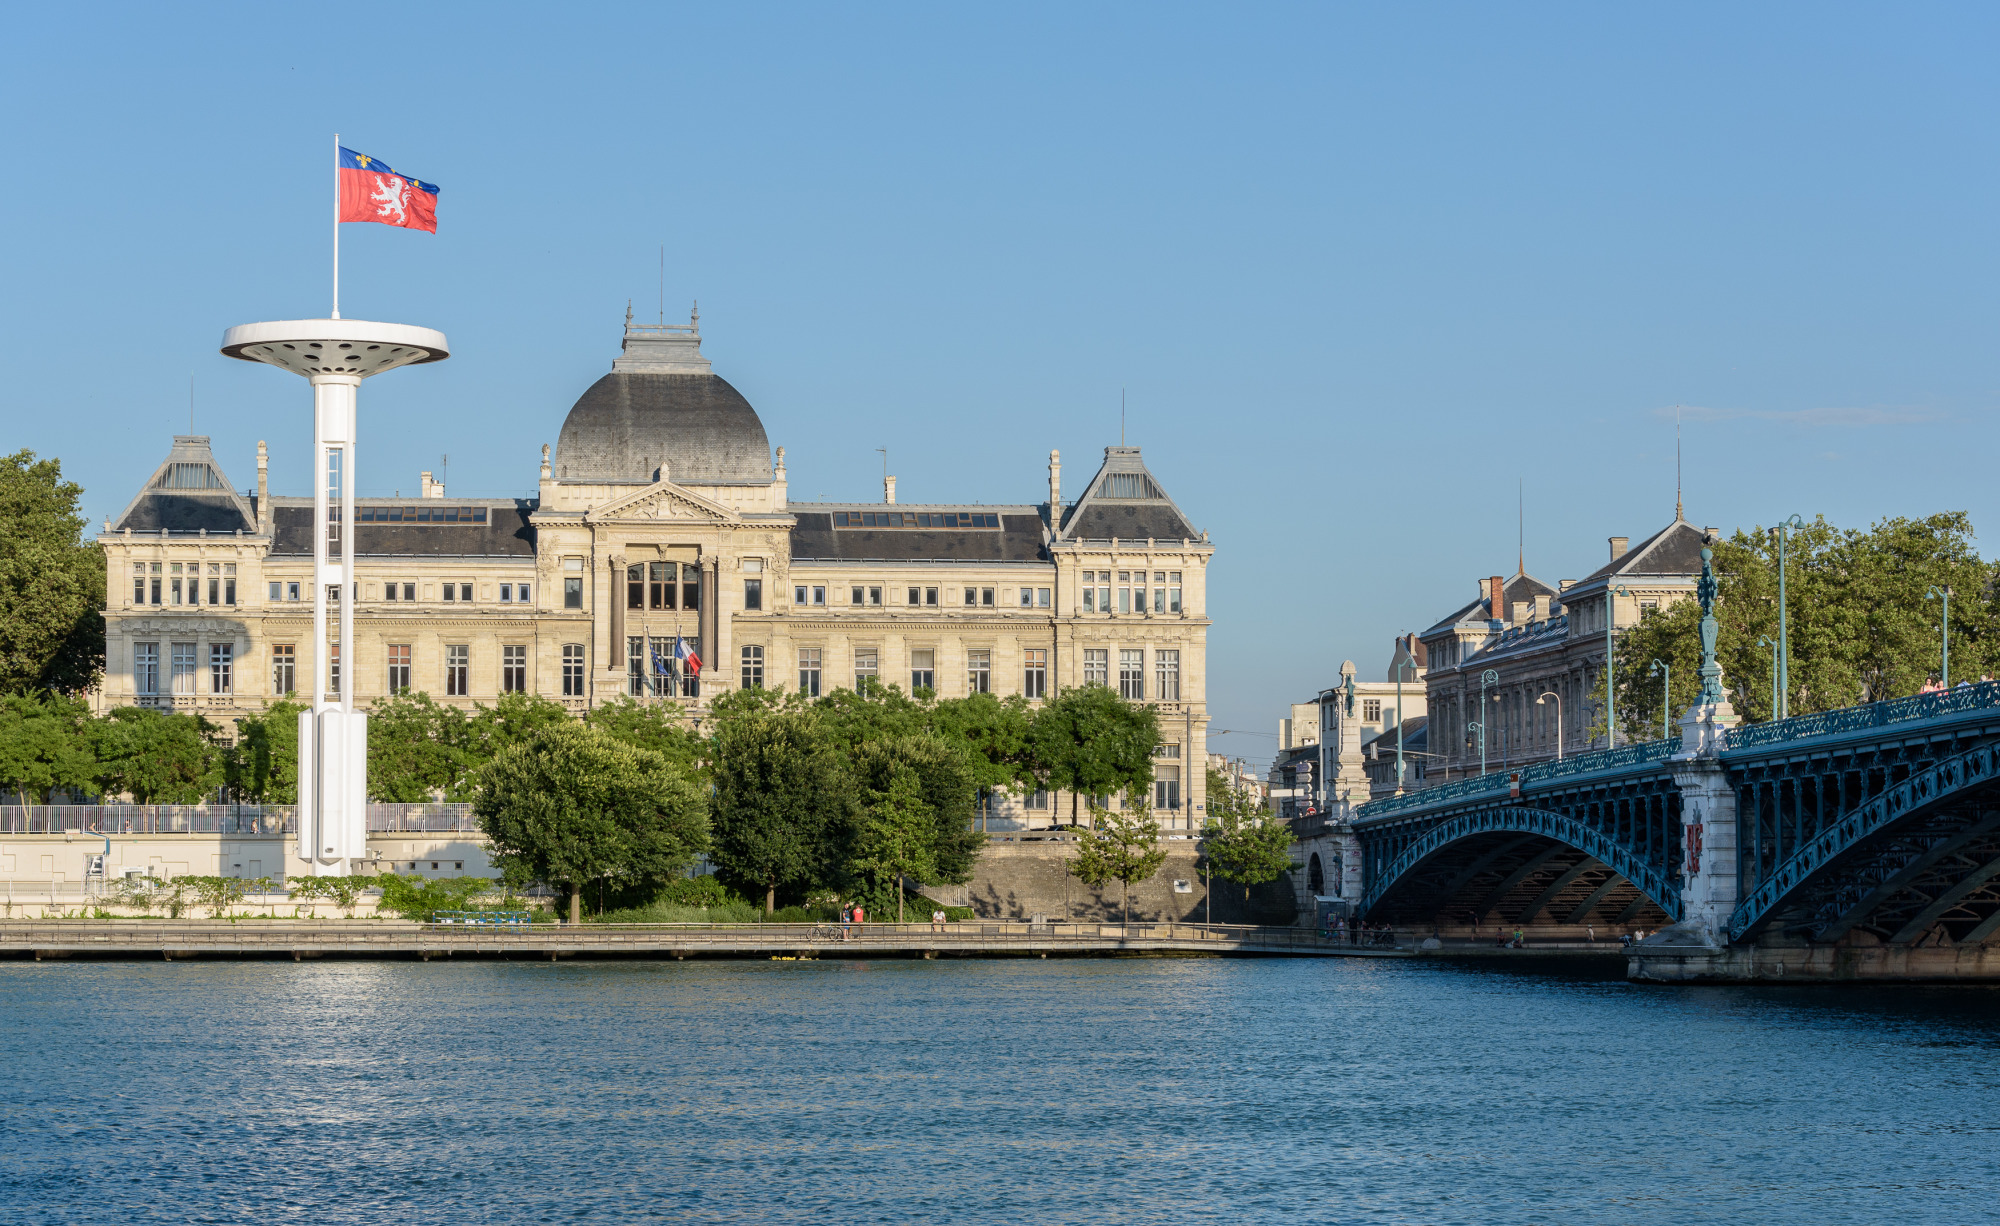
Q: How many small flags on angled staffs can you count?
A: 2